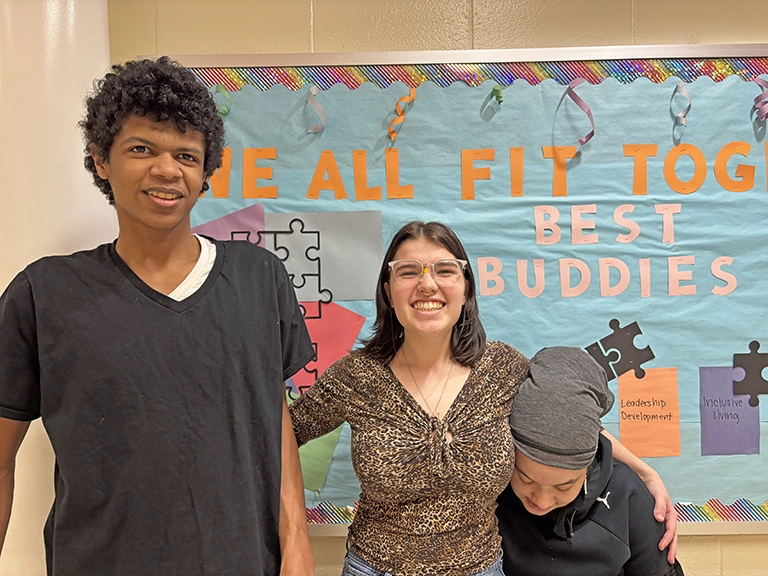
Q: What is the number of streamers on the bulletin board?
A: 7